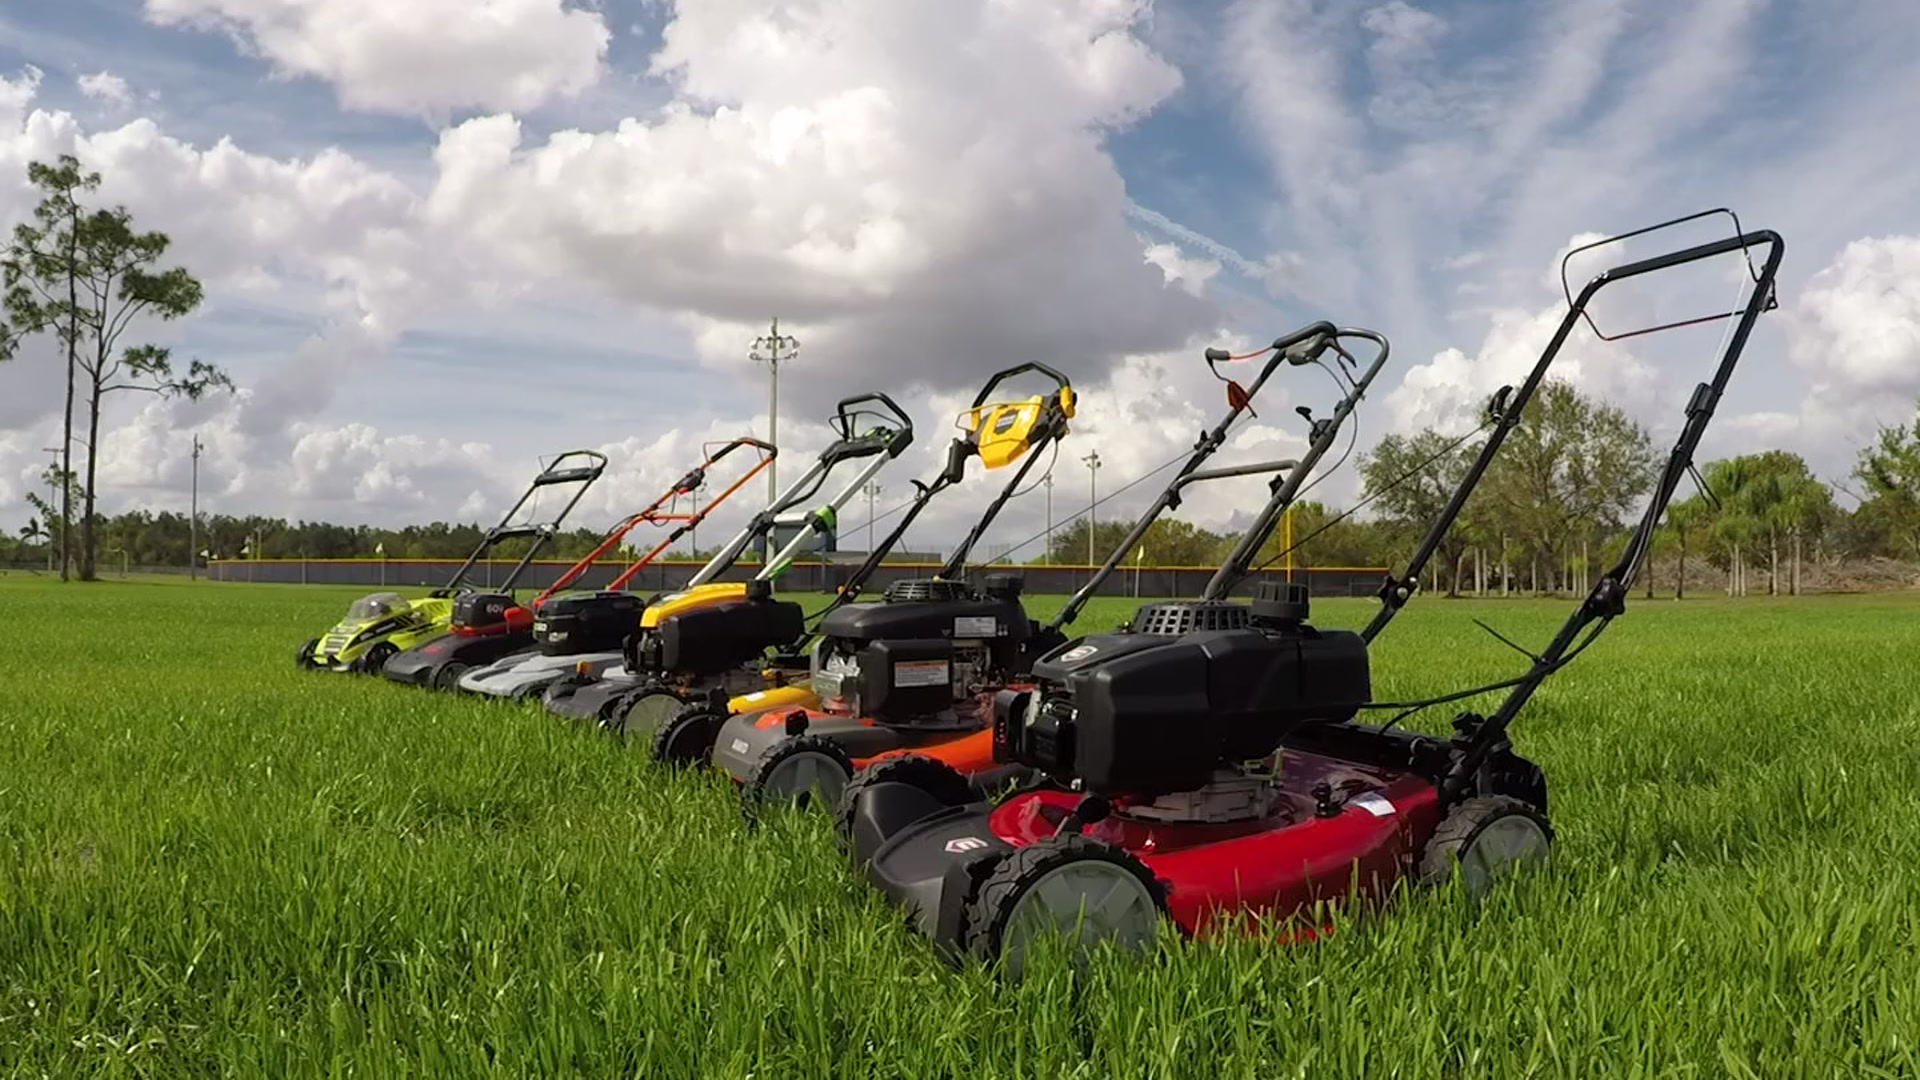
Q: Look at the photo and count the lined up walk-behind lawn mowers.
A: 6